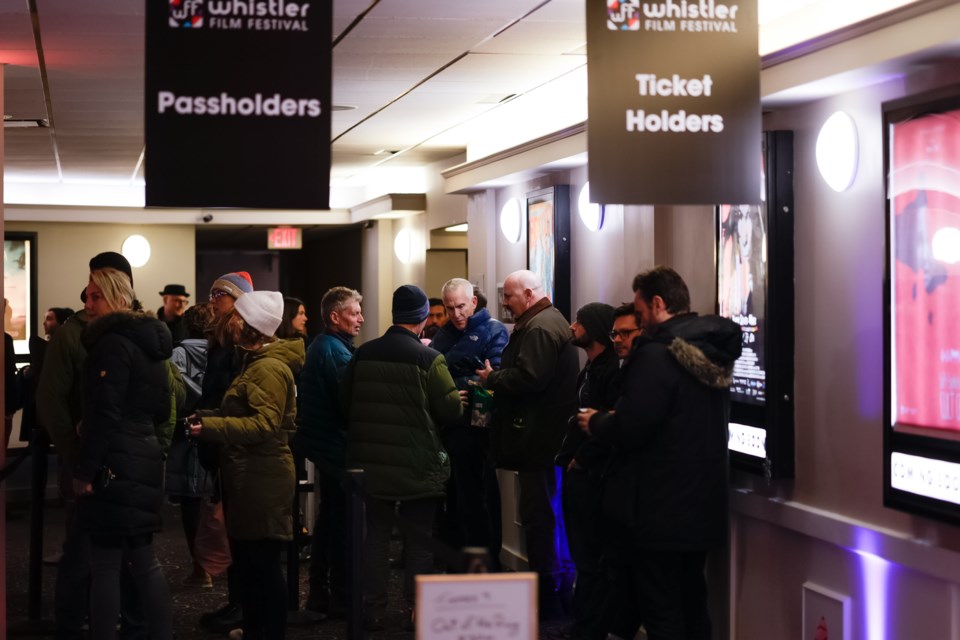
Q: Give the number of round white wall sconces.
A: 5